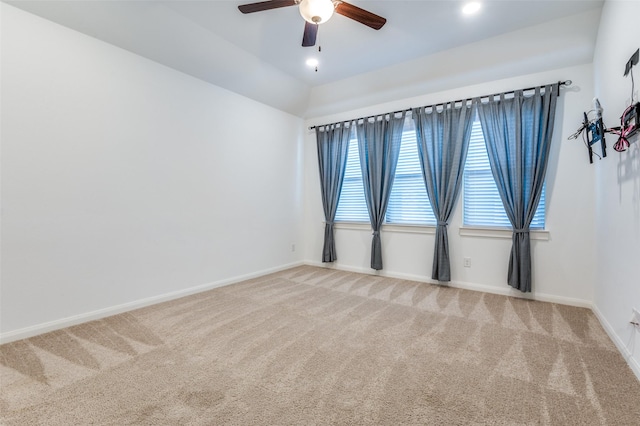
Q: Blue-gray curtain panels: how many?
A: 4